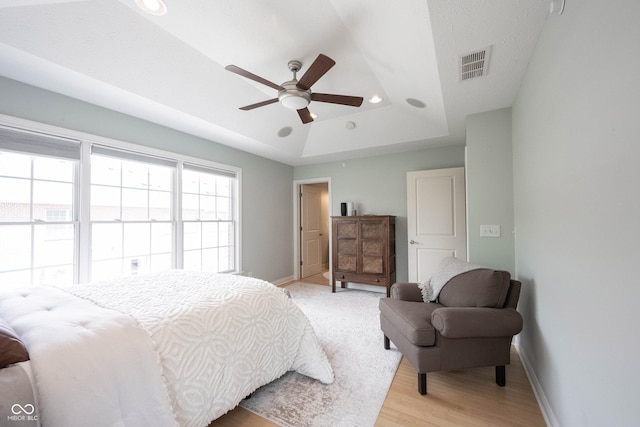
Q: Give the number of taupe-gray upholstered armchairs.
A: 1